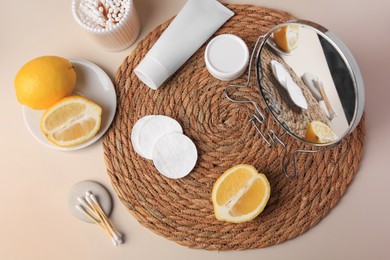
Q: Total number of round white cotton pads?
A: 3